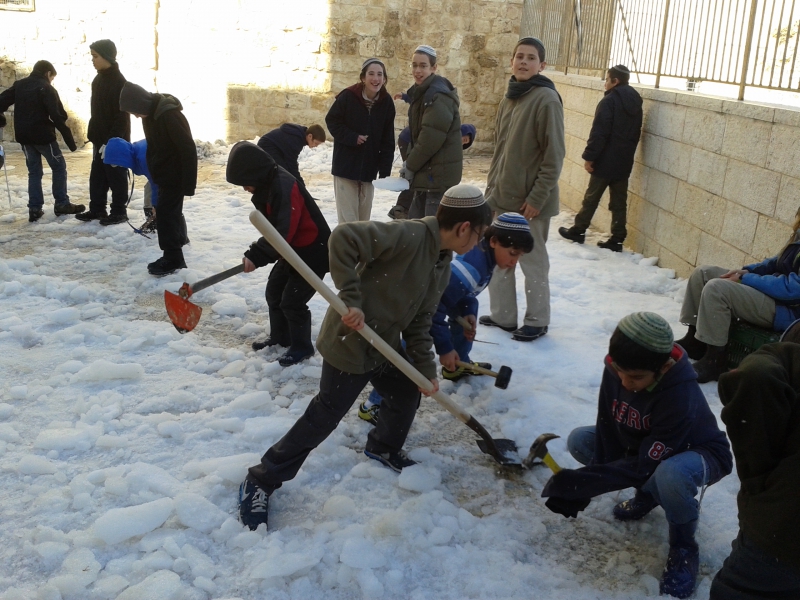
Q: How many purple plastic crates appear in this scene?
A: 0